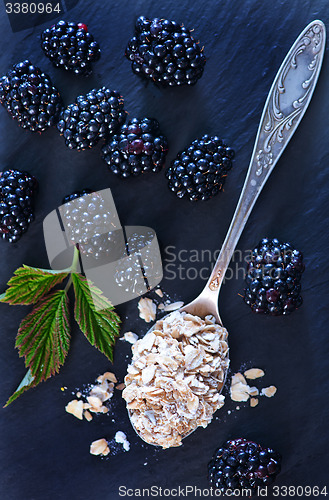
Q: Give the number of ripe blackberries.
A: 11